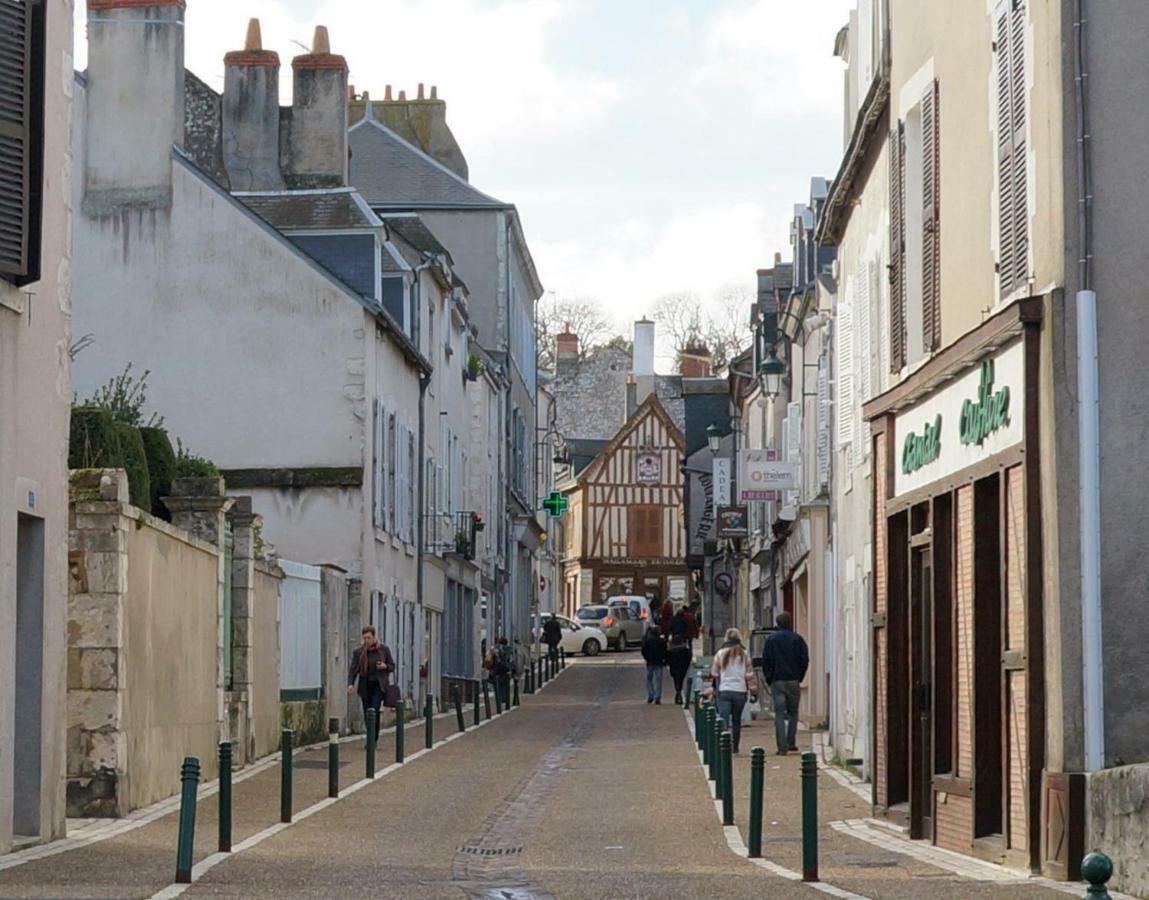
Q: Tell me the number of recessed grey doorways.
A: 1